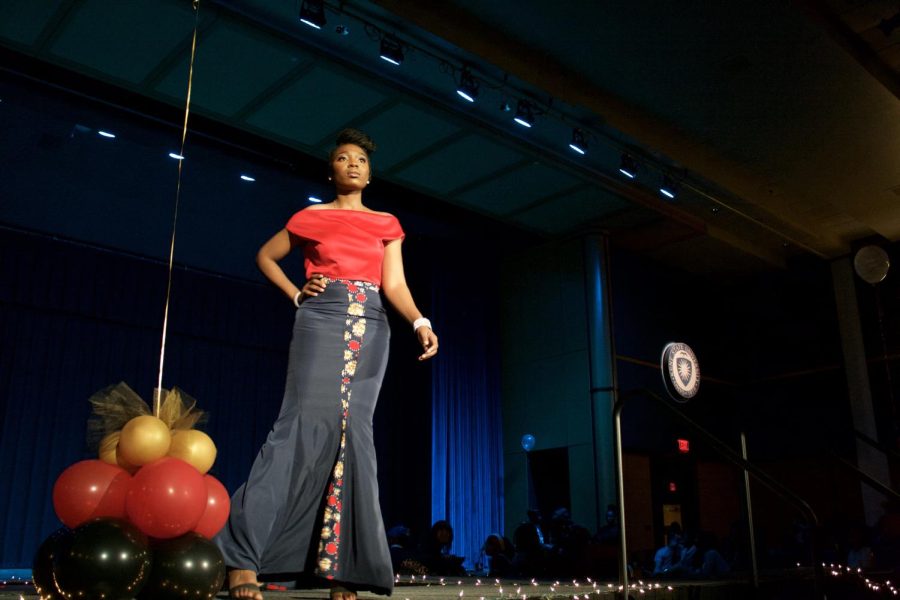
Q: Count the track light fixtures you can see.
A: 7